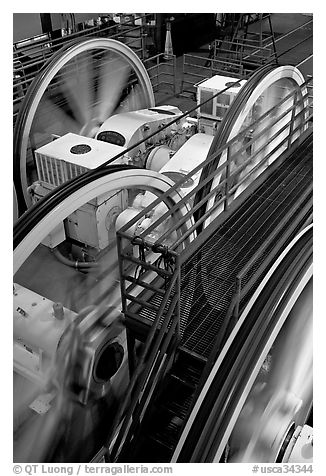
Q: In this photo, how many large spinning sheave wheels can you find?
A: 4